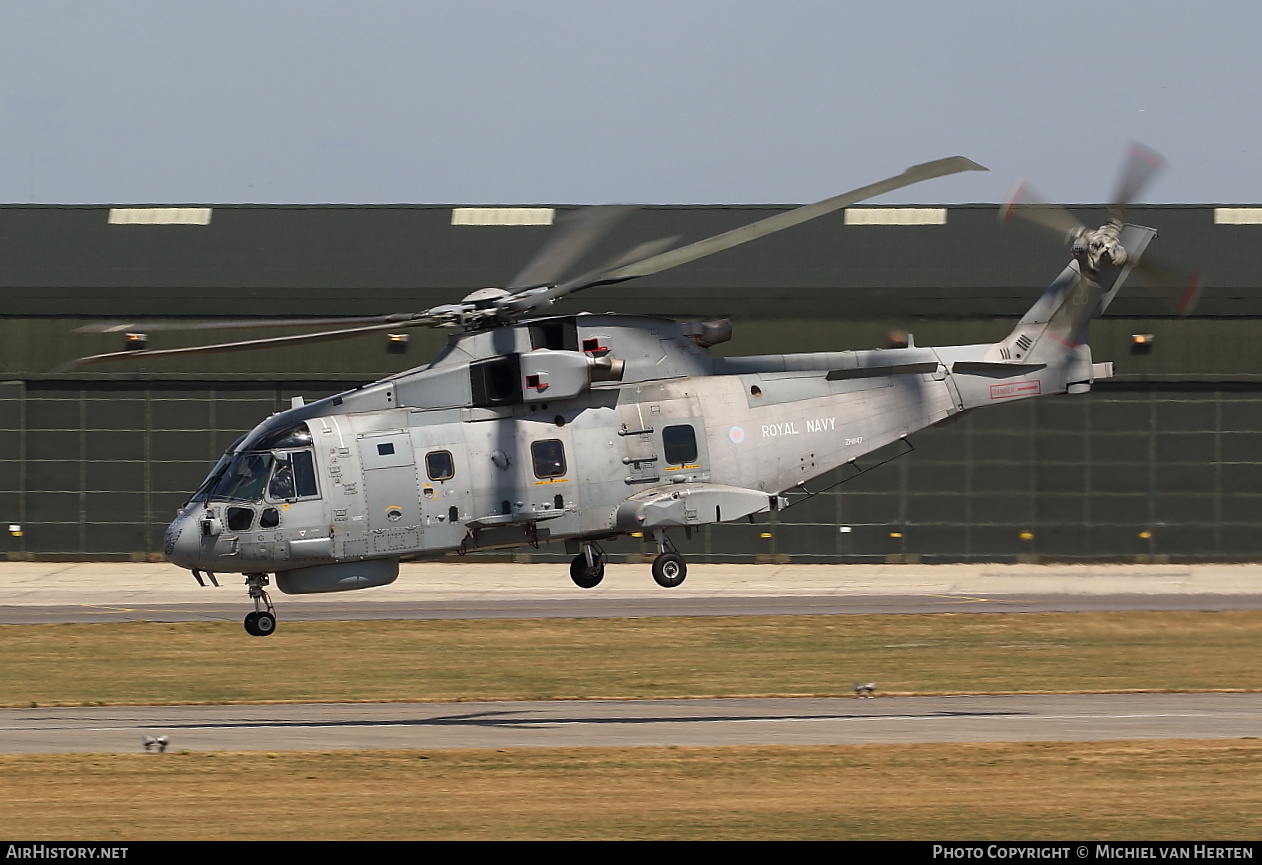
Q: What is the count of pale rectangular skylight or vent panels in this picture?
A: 4